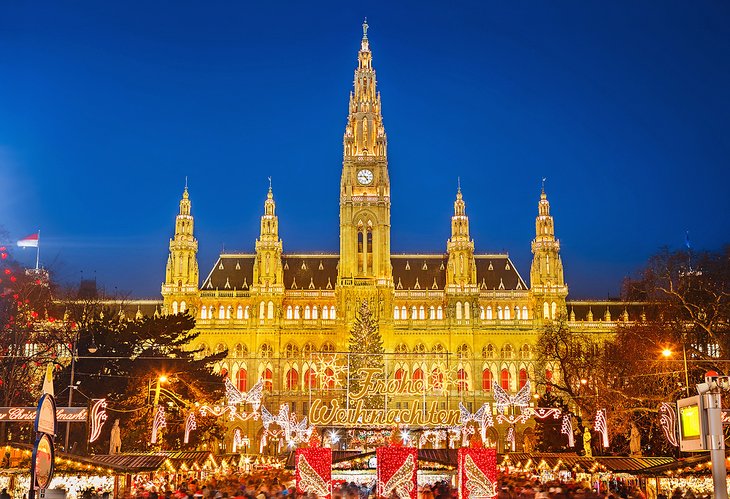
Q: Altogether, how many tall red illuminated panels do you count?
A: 3